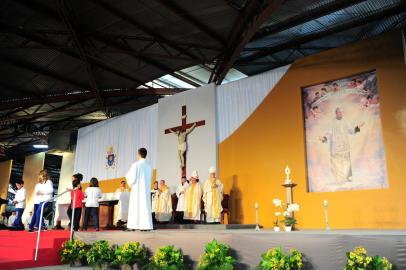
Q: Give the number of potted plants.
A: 9